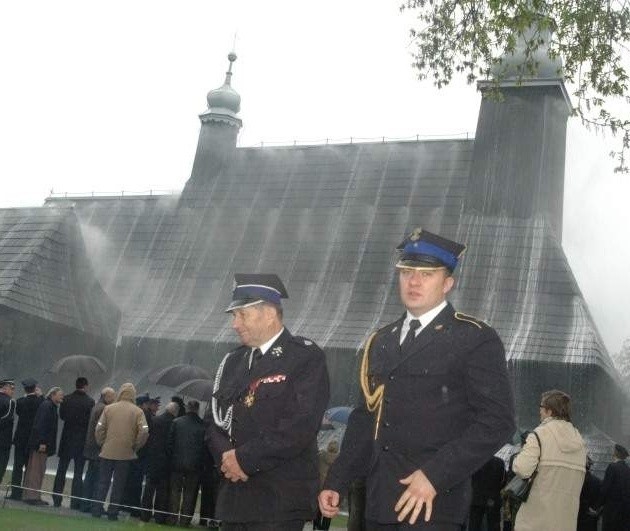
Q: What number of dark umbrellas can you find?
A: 3